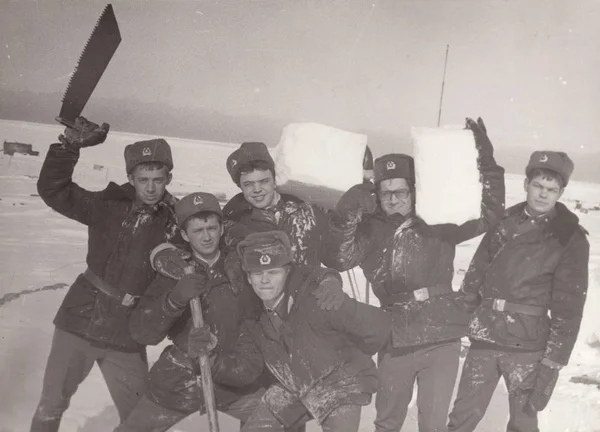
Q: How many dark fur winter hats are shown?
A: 6